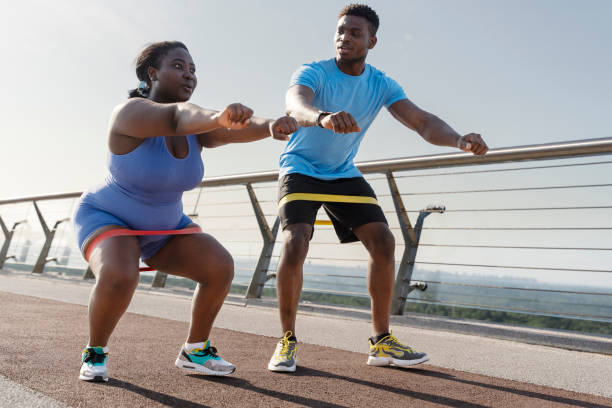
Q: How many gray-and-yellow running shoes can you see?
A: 2